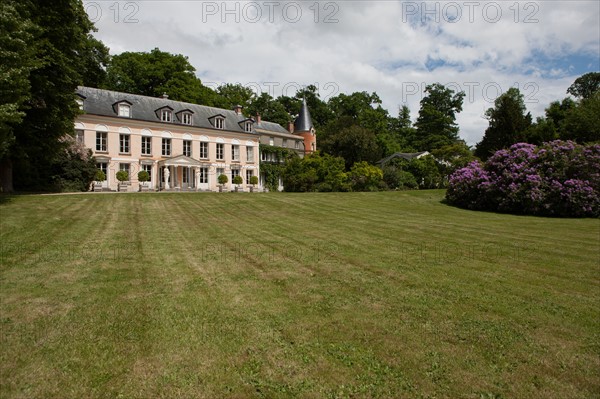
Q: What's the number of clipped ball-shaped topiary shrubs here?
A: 6